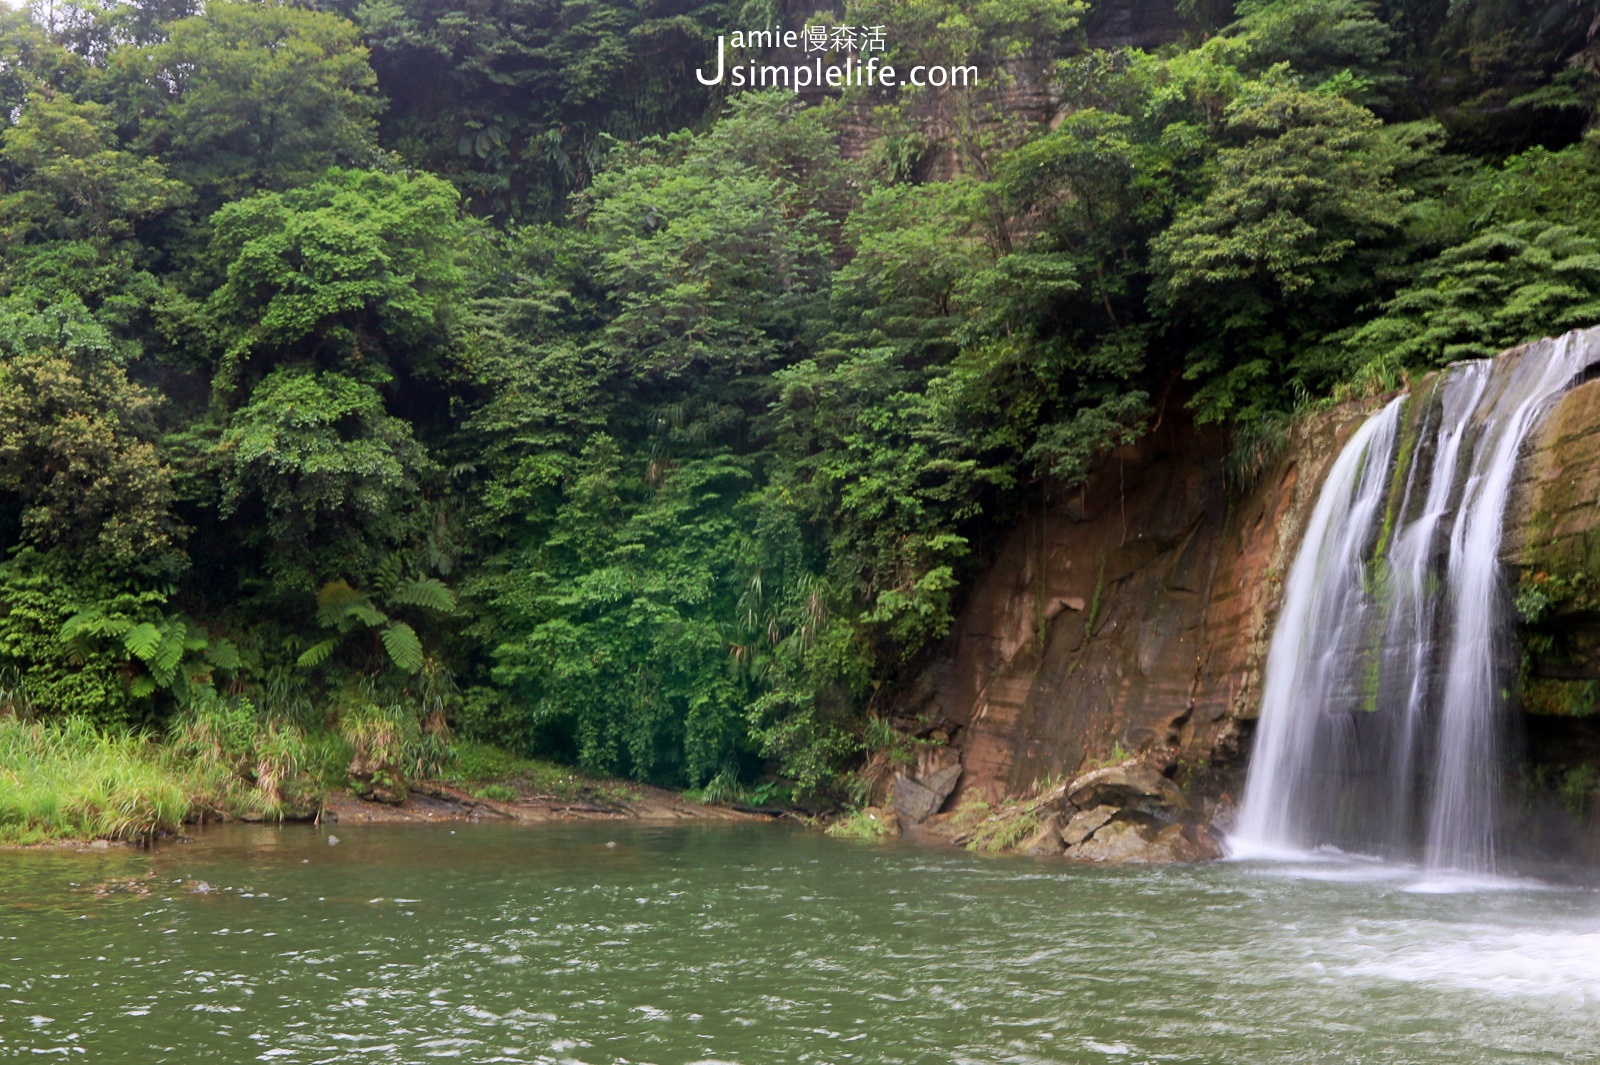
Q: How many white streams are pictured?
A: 3